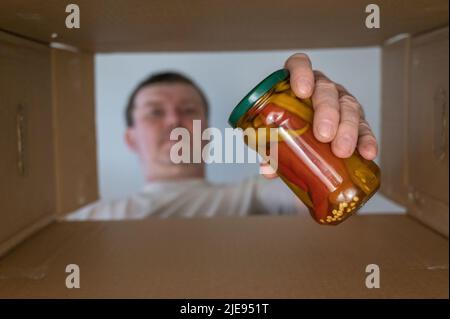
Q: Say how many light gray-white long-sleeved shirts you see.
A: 1